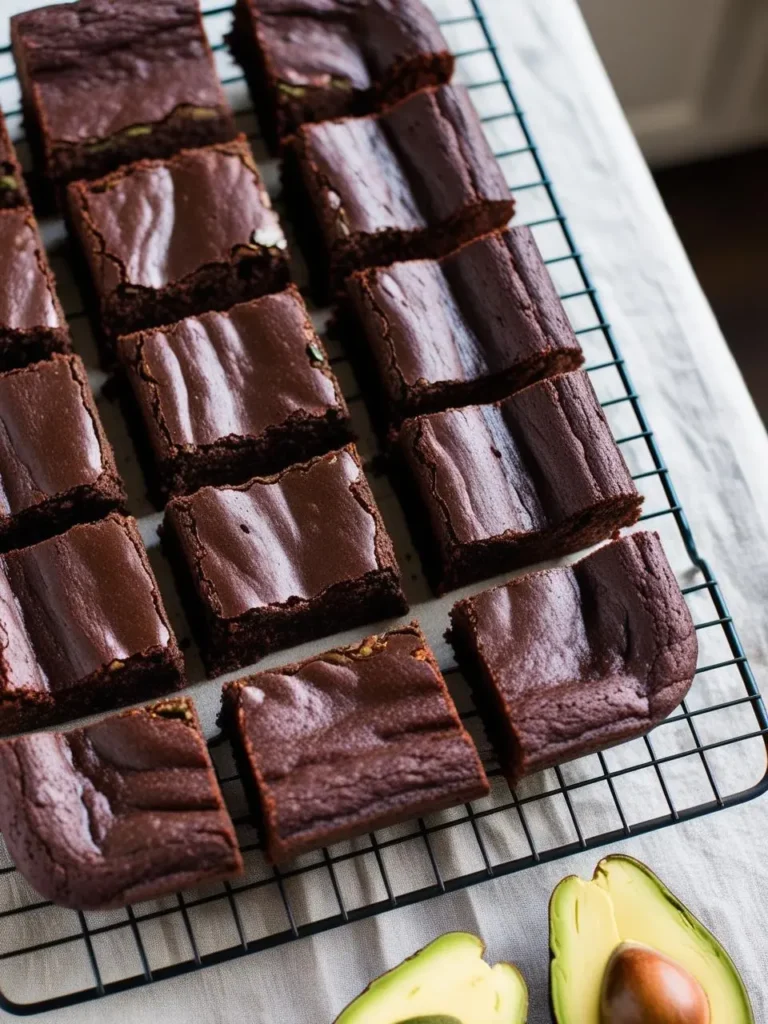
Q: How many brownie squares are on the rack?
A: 15